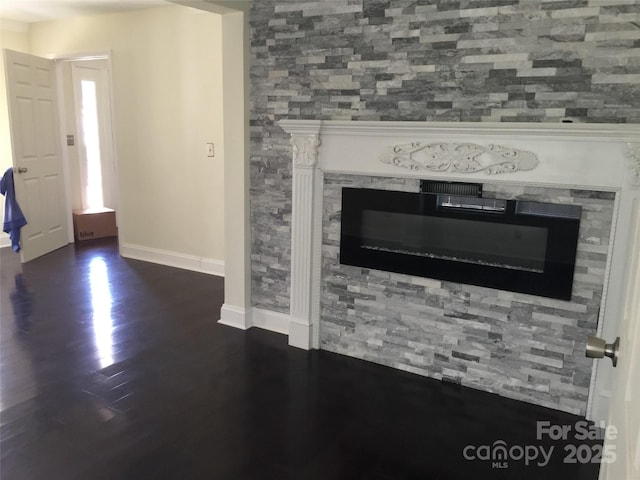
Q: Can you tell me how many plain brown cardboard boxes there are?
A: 1